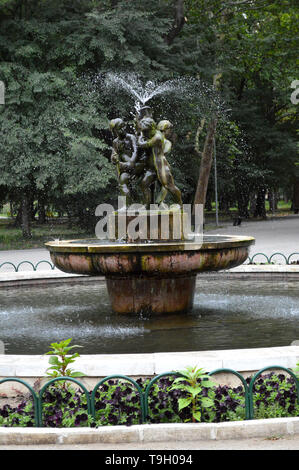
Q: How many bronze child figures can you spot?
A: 3